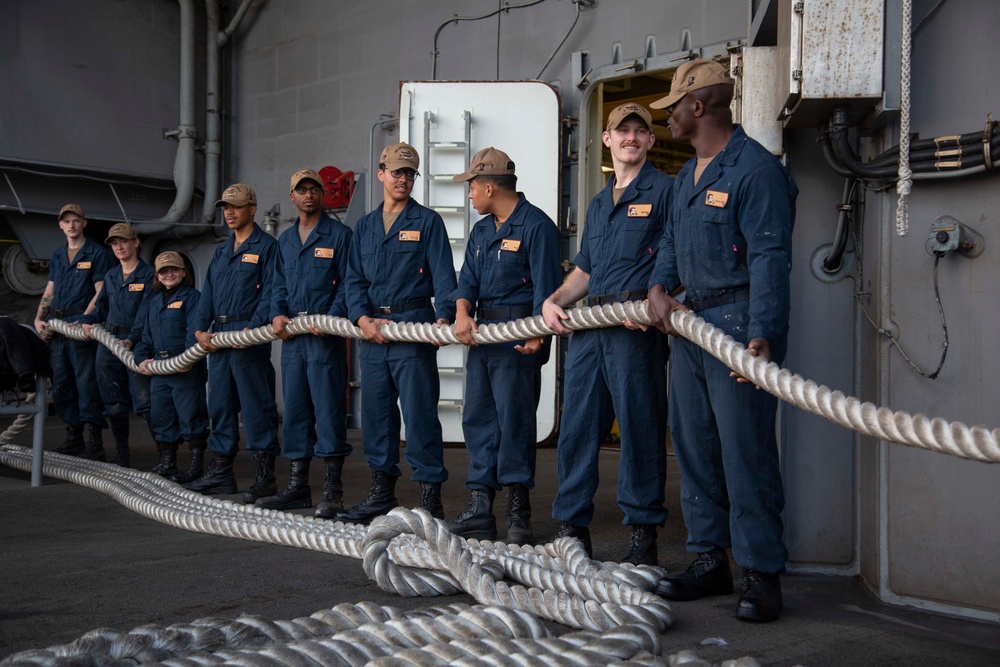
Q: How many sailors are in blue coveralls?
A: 9